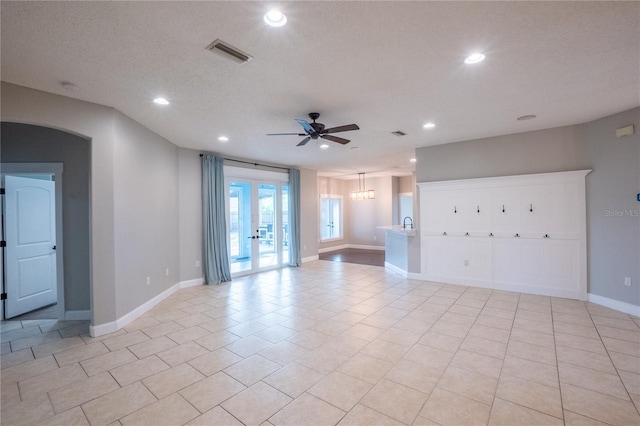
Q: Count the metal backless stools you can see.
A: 0